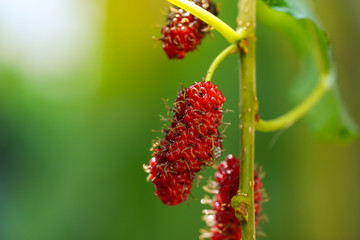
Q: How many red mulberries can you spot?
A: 3